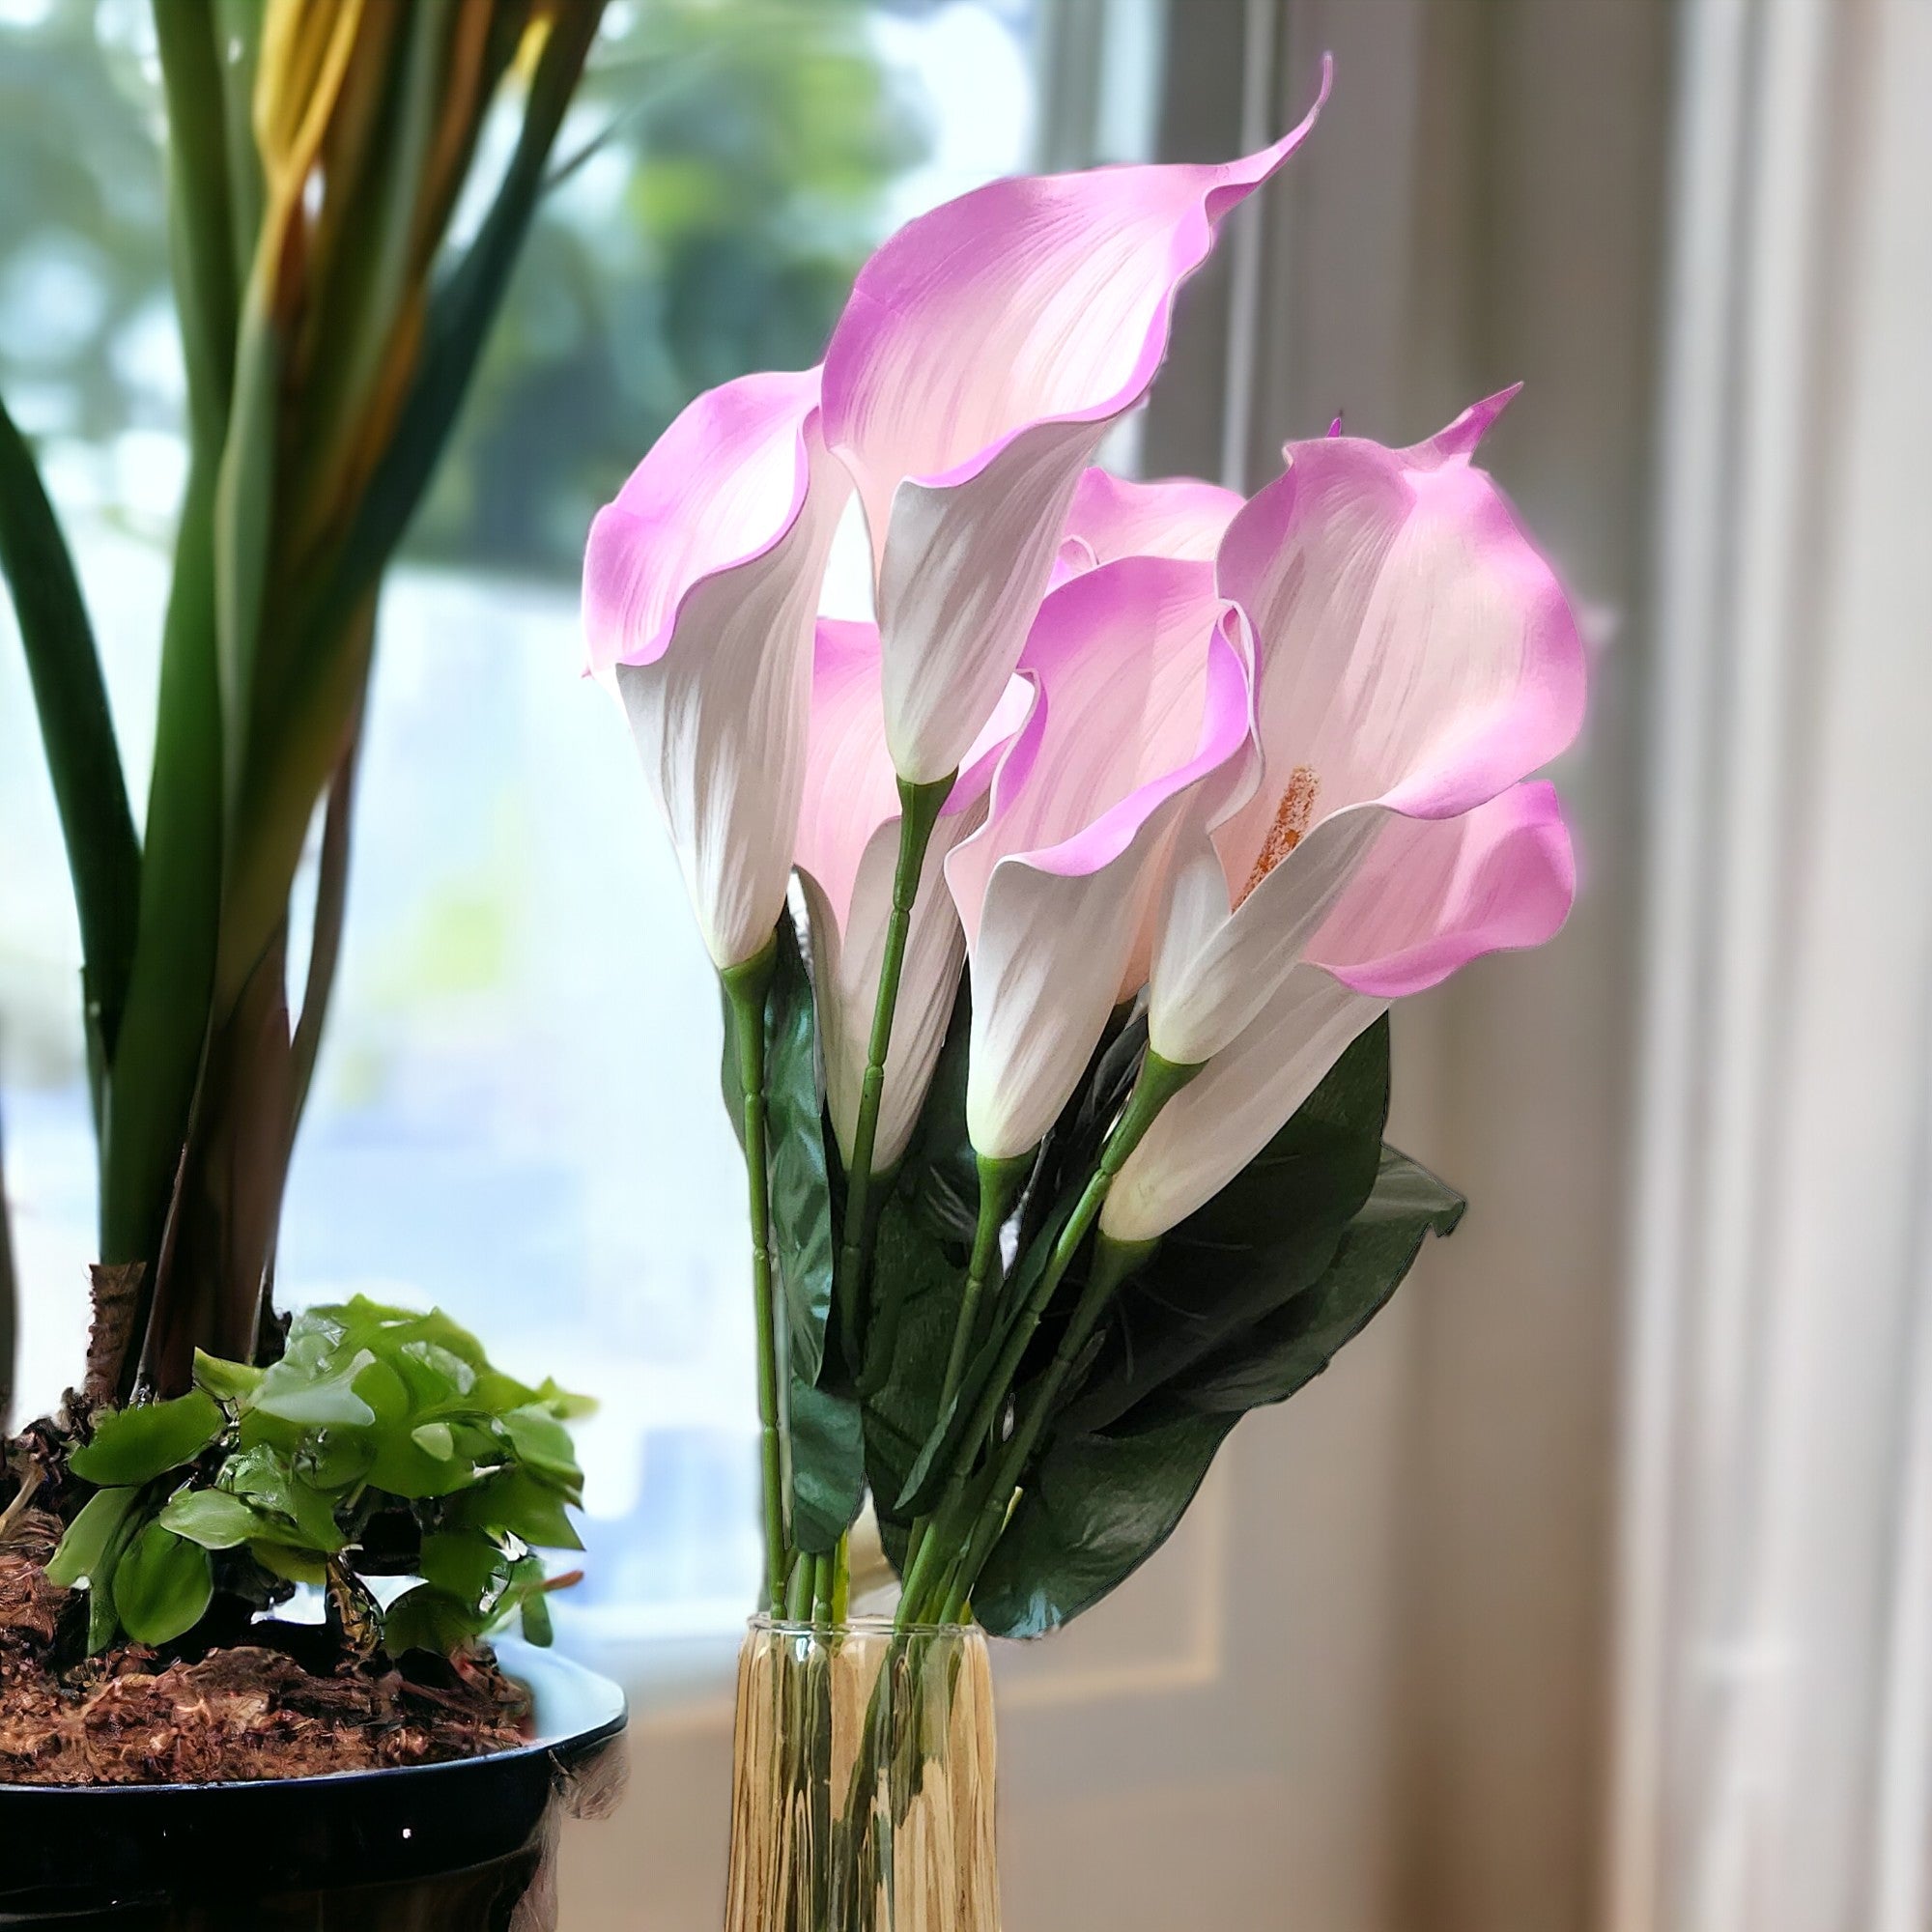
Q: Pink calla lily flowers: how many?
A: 7